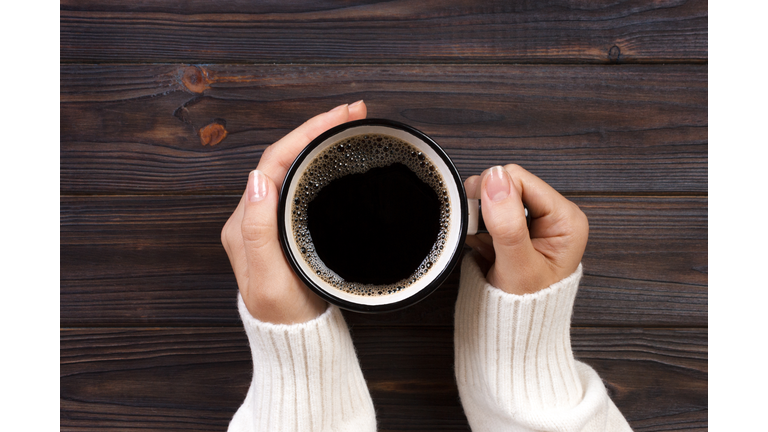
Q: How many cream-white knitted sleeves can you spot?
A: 2